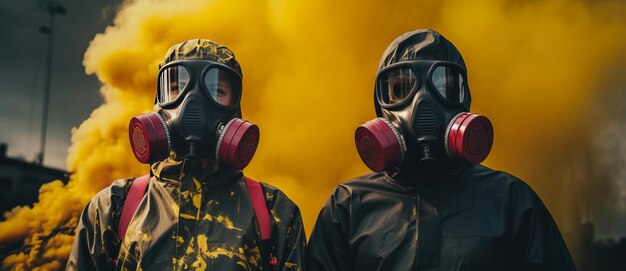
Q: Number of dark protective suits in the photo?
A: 2